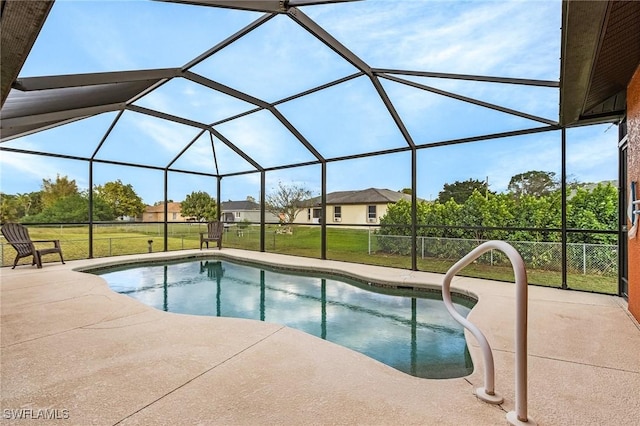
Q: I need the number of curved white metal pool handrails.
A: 1